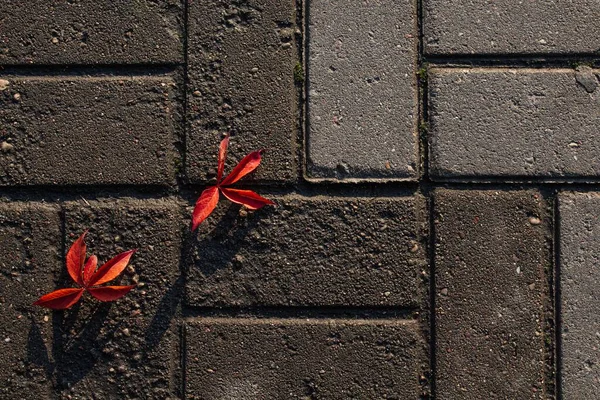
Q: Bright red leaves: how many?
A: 2